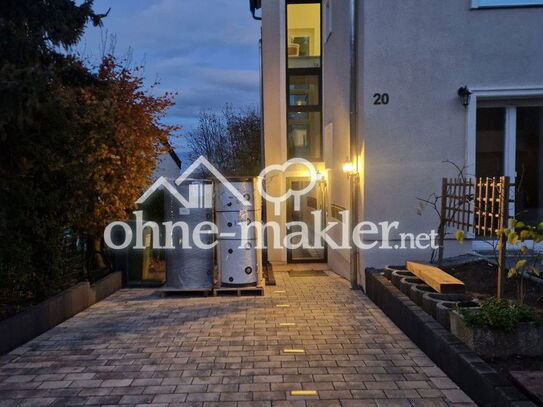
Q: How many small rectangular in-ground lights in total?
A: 5